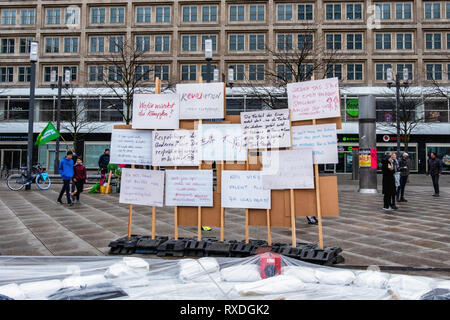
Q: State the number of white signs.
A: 12